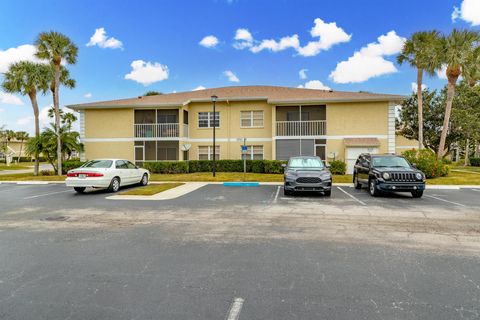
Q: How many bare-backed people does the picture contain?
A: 0